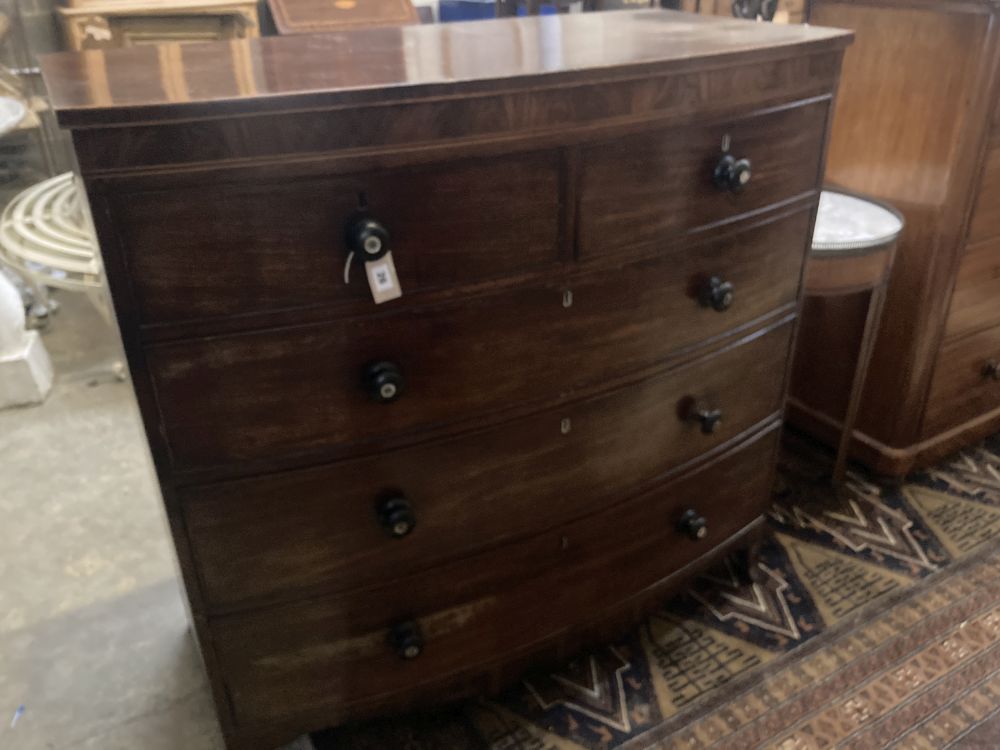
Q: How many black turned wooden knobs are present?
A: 8